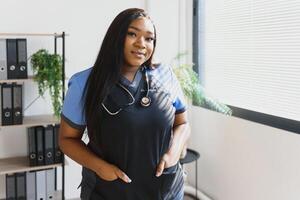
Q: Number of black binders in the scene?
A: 10